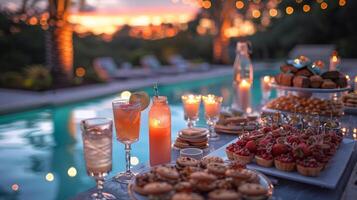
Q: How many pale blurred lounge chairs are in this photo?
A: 3